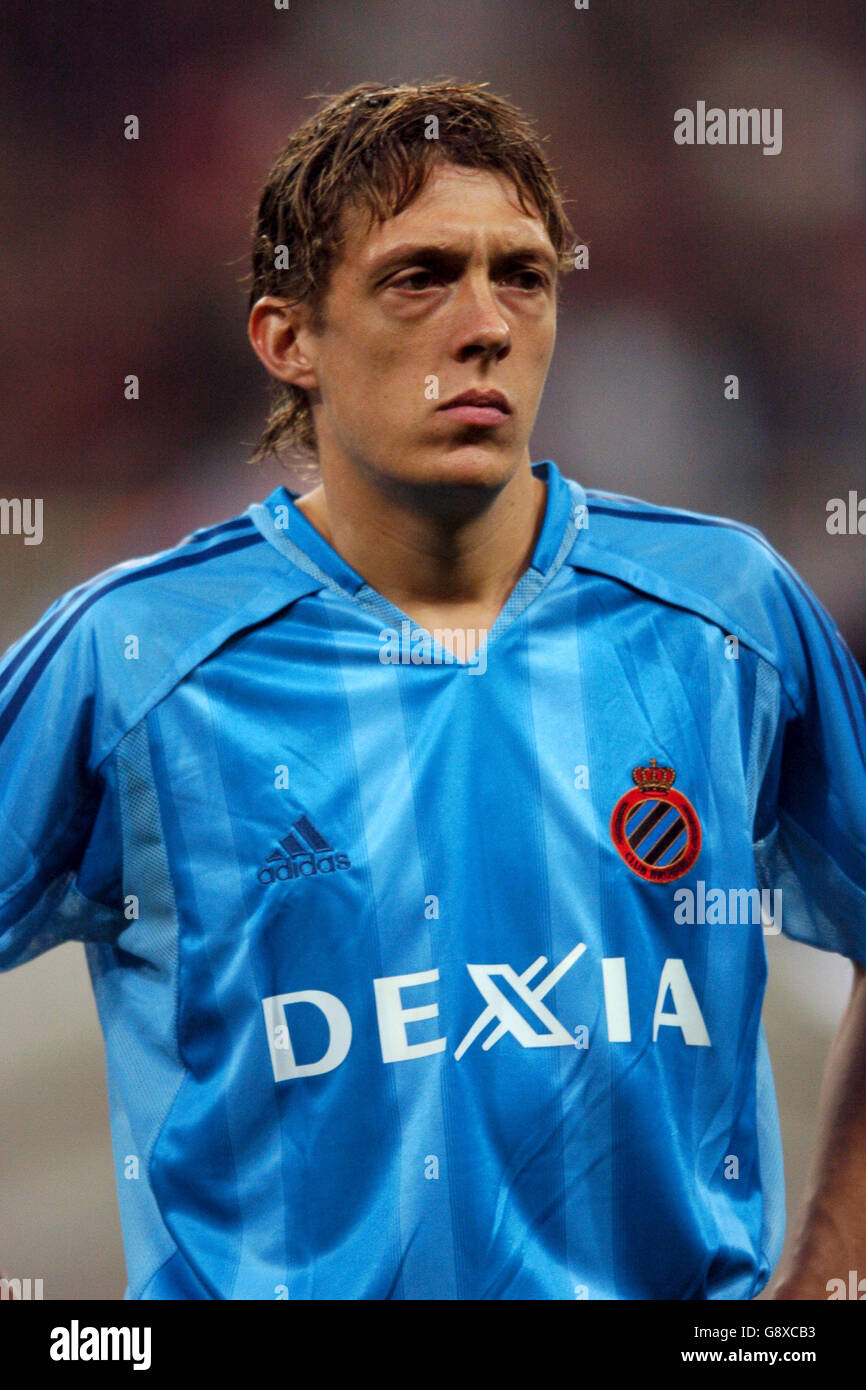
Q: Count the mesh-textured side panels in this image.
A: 2